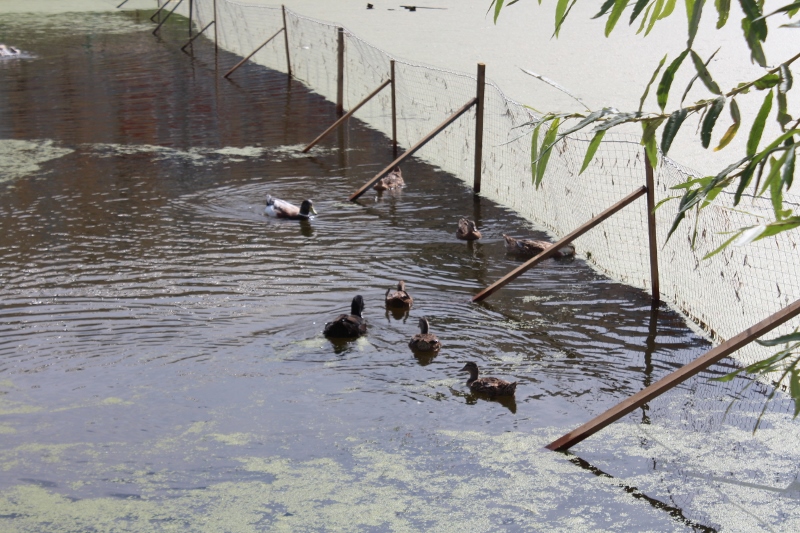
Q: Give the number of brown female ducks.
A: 6